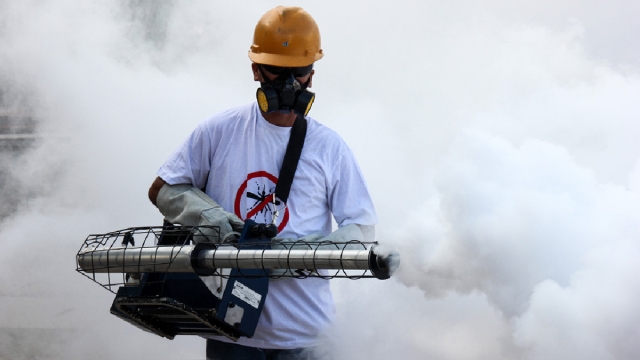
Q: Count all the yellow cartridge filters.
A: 2